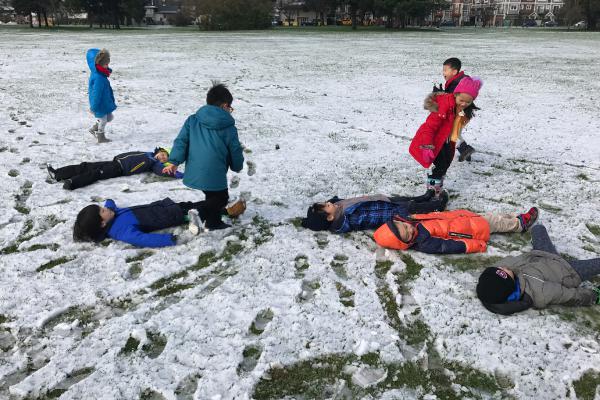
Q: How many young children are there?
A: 9